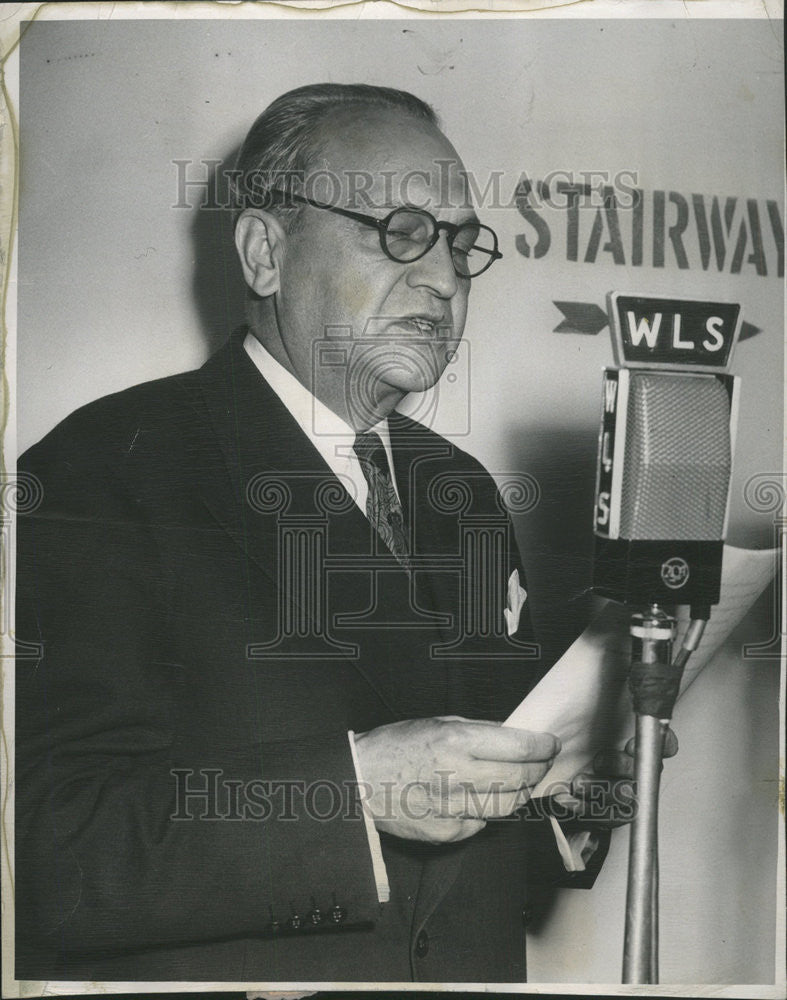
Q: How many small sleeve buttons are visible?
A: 4